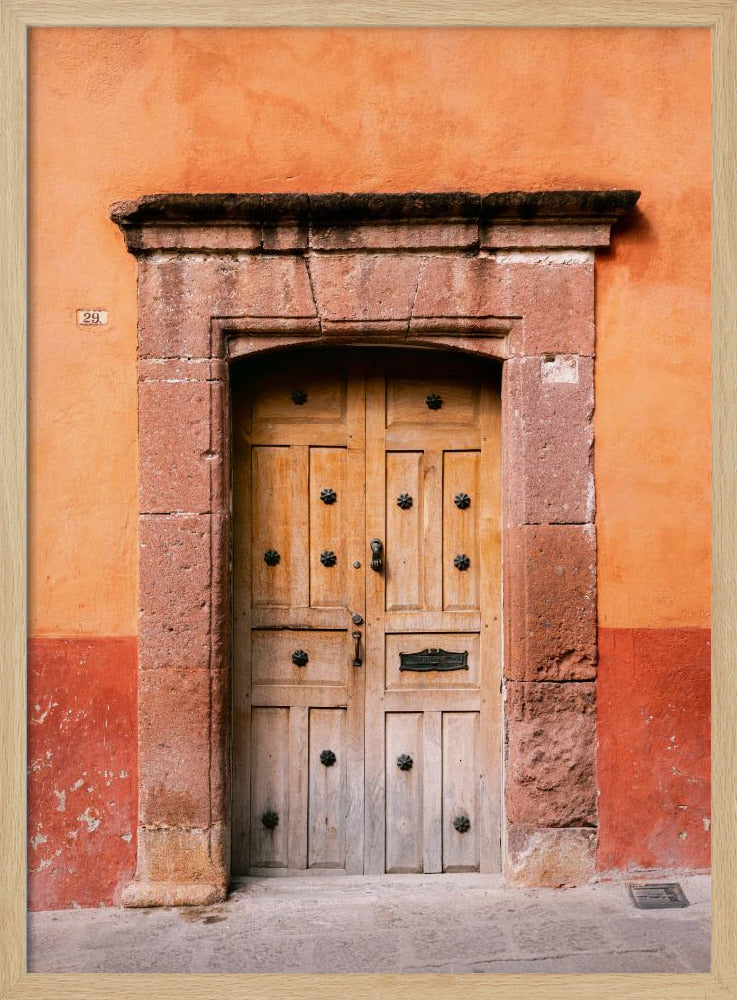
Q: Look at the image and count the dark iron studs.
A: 13